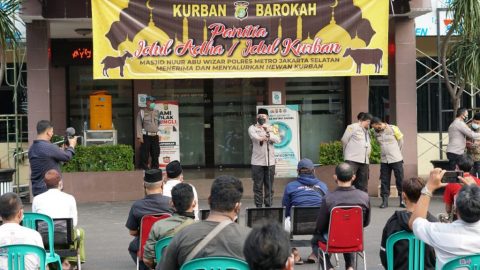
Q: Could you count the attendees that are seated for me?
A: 12